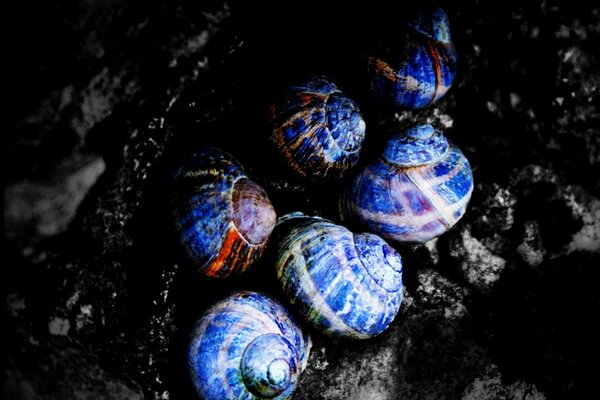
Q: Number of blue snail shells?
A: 6